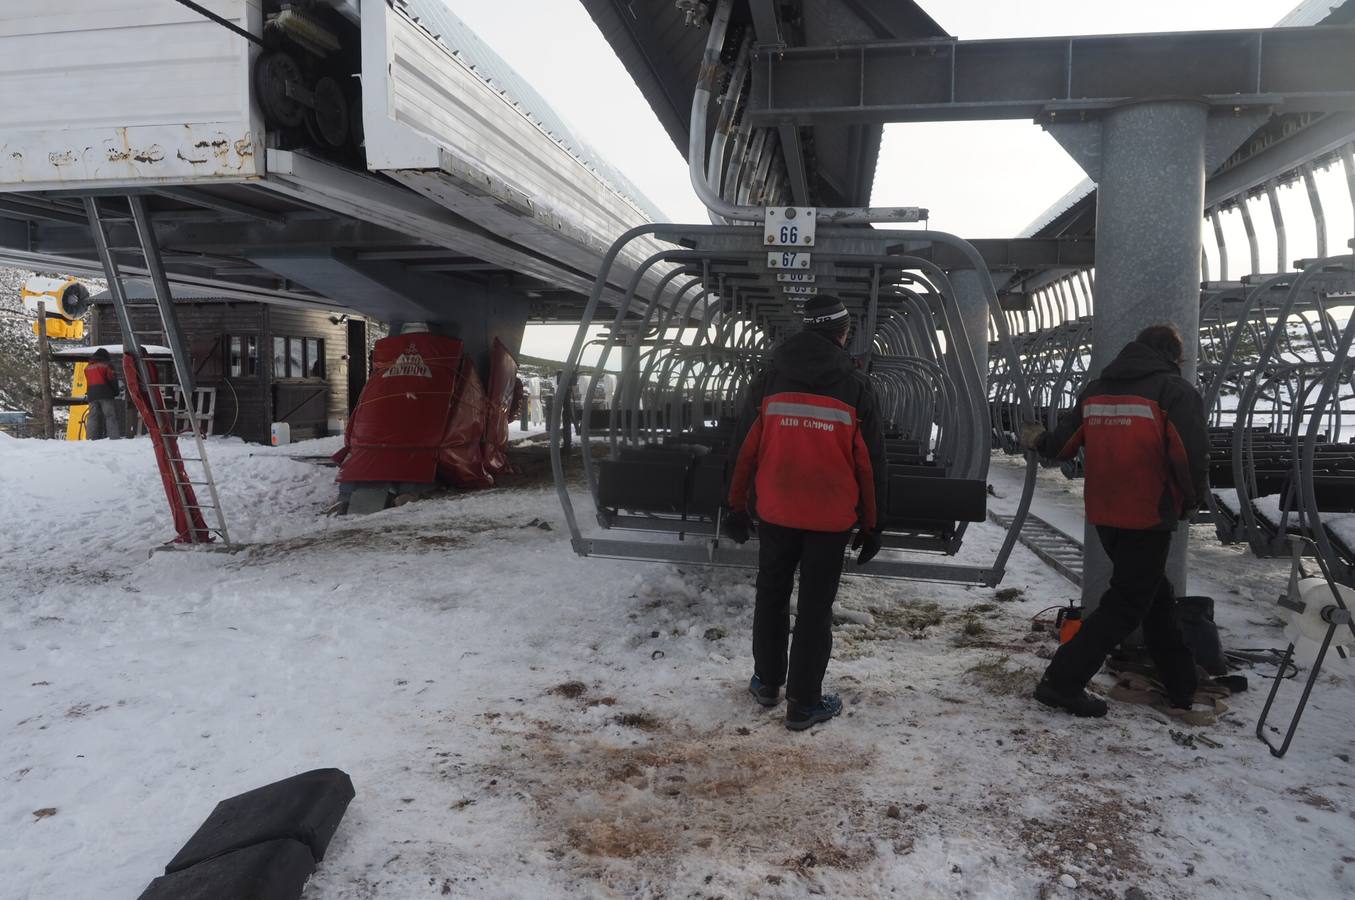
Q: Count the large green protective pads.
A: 0